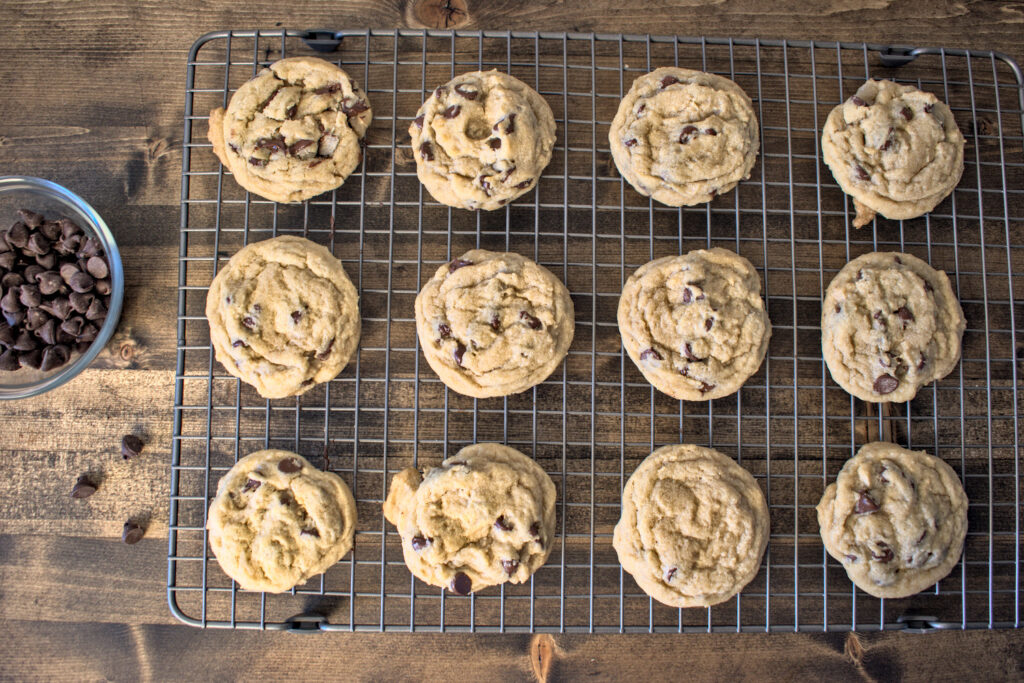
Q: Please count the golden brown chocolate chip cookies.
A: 12